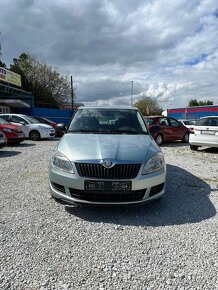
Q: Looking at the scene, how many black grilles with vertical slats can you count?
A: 1